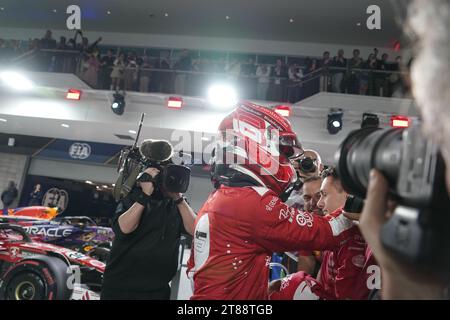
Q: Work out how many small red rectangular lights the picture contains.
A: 4